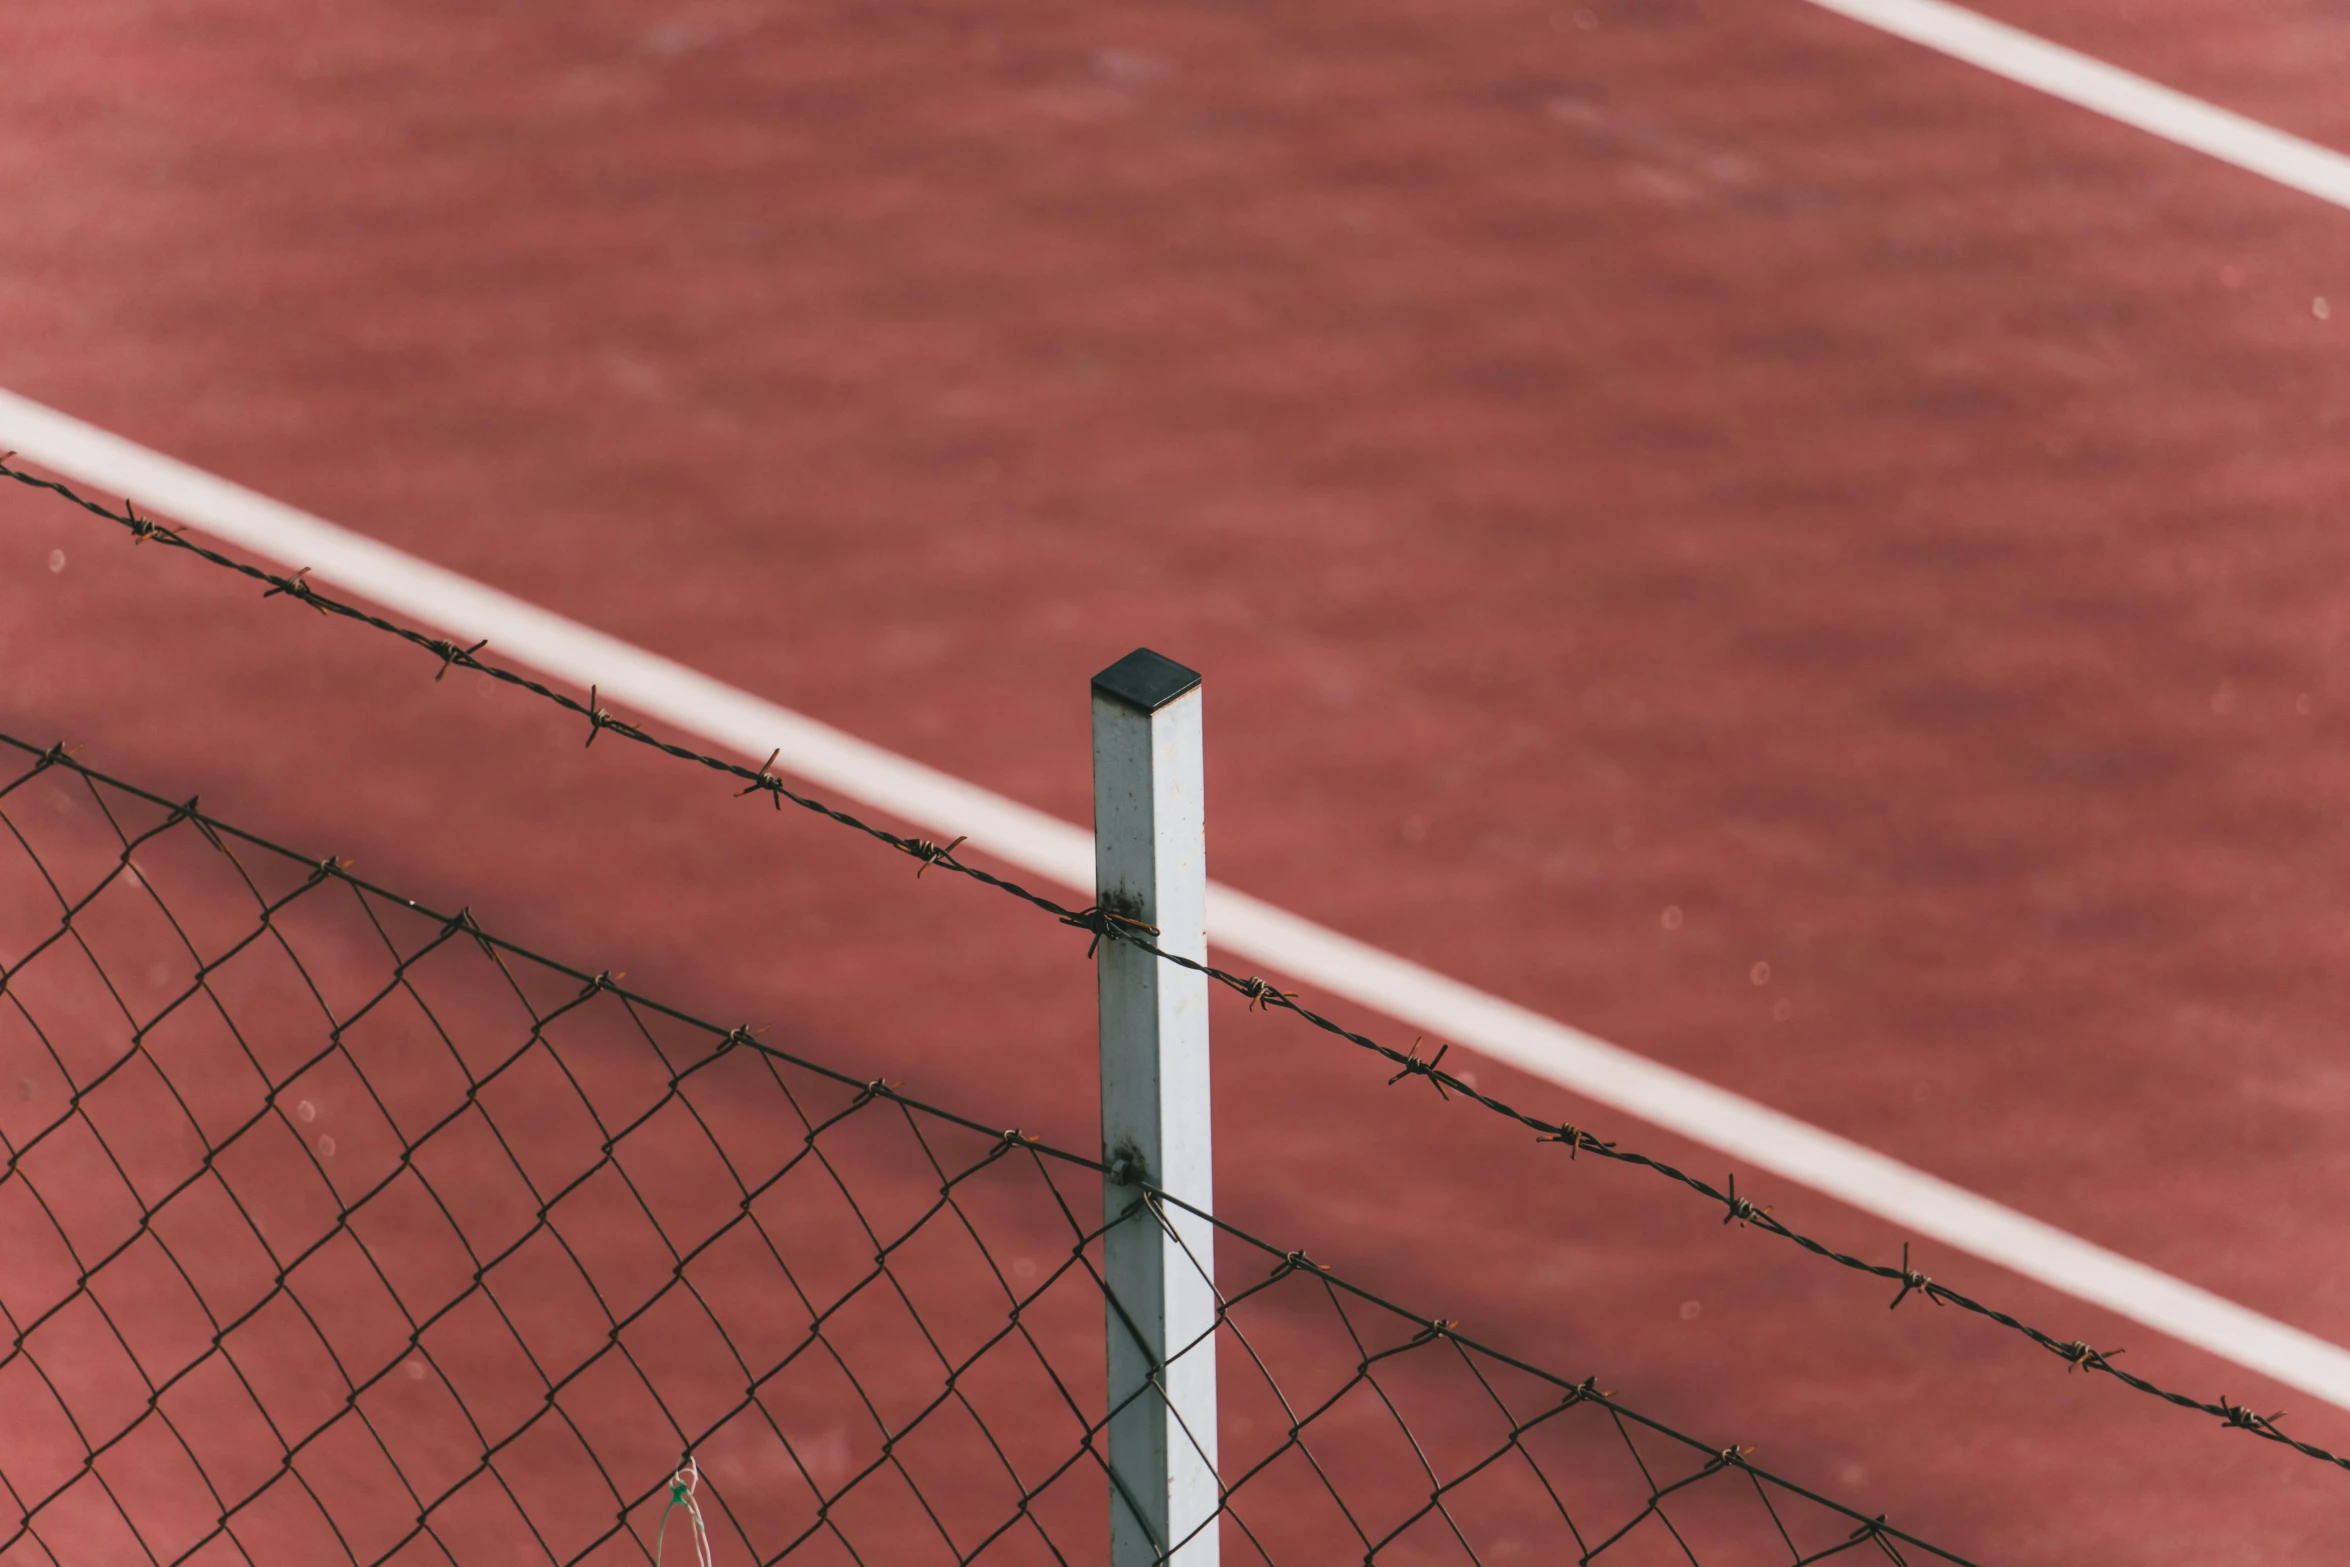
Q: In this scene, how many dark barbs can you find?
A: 15